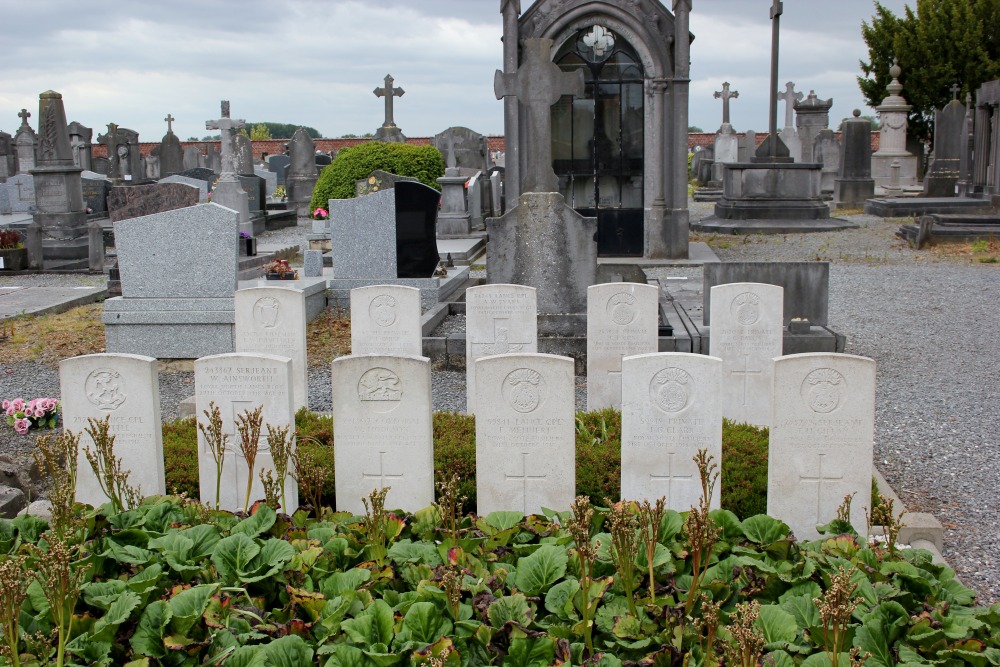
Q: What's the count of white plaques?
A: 11